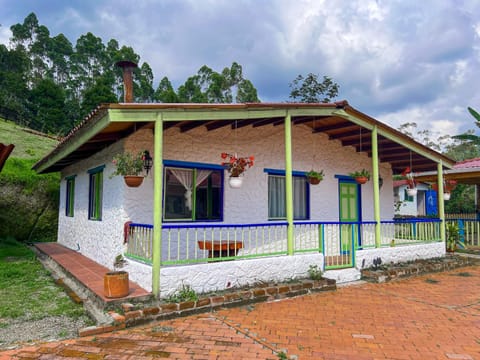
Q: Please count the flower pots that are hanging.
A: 6